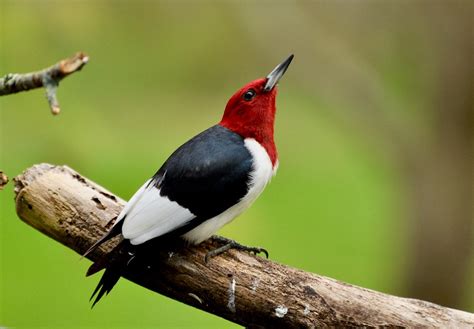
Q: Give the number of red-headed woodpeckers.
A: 1